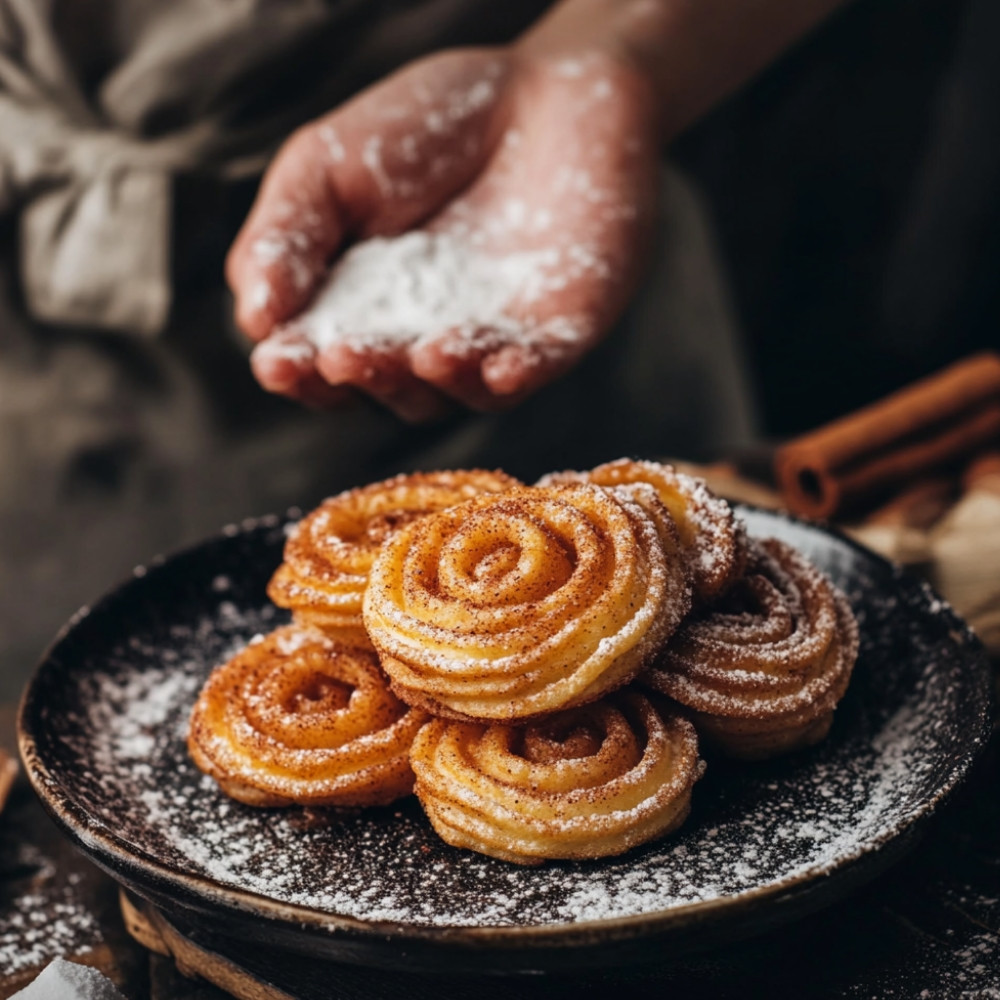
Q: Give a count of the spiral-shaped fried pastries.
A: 6